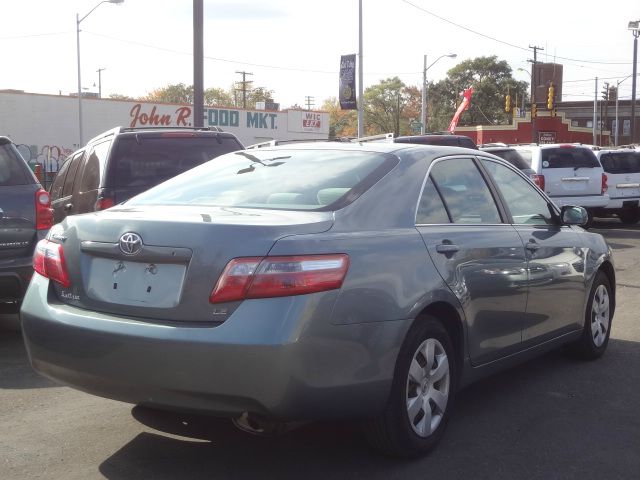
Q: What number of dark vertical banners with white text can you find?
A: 1